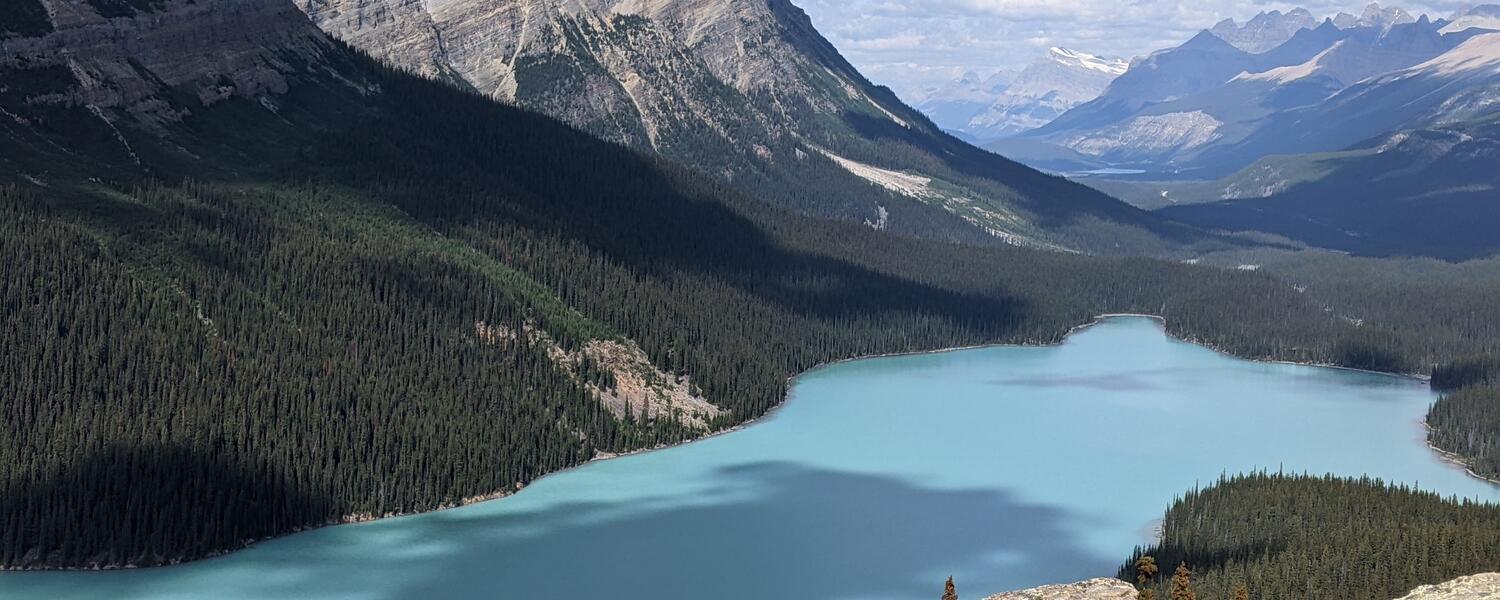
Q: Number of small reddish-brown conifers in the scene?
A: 4